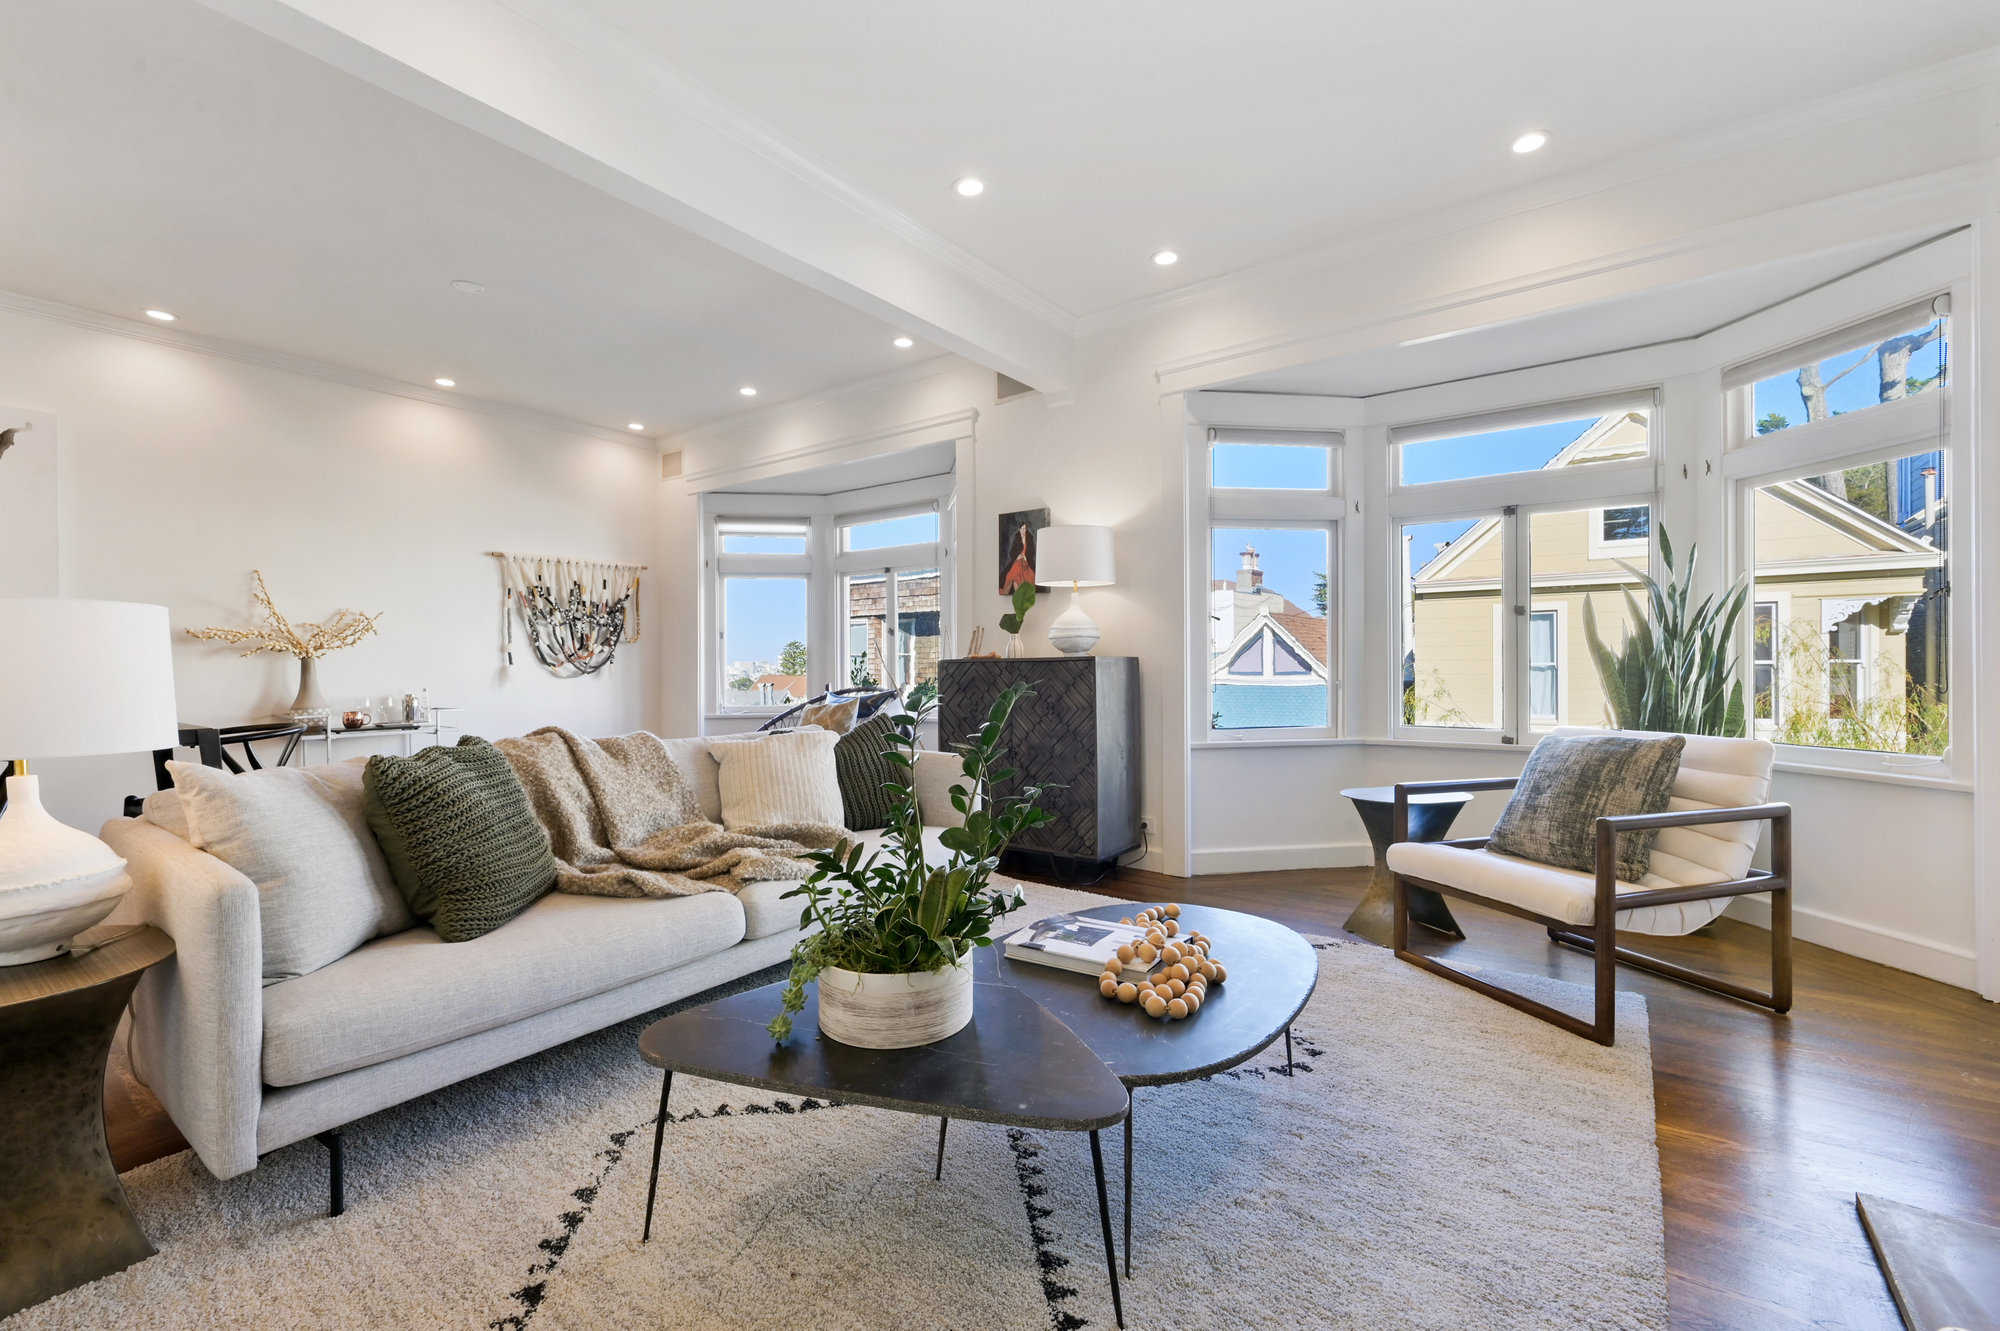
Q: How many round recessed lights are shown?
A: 8